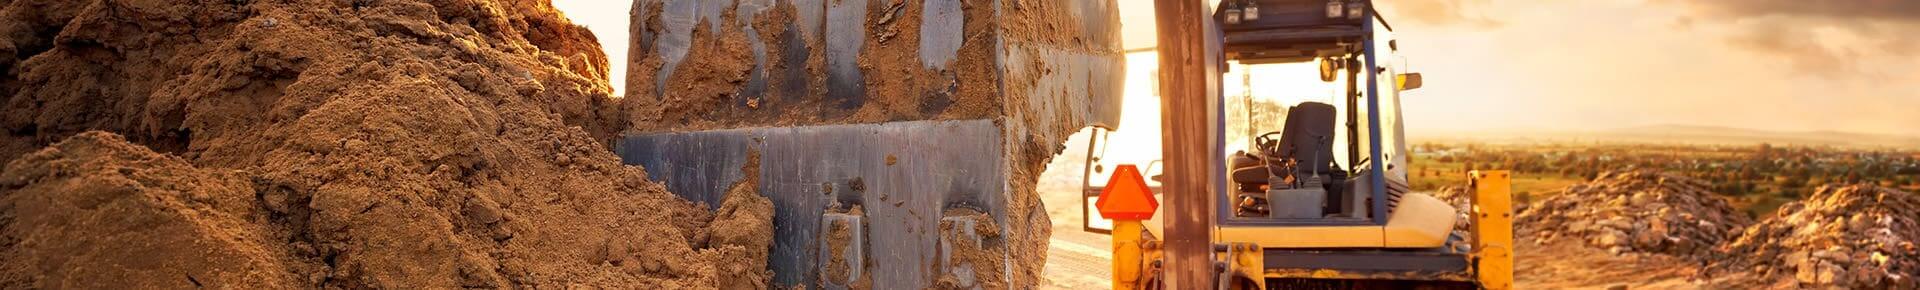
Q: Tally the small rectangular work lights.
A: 4